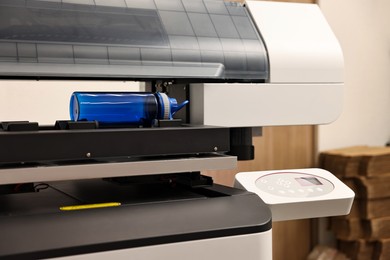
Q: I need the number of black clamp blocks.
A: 3